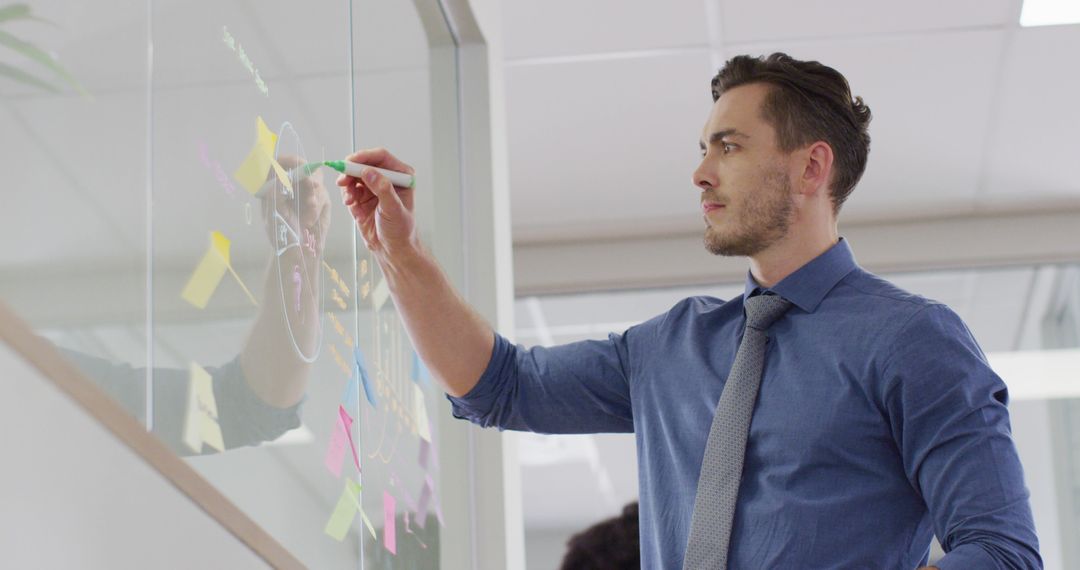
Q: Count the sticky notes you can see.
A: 12